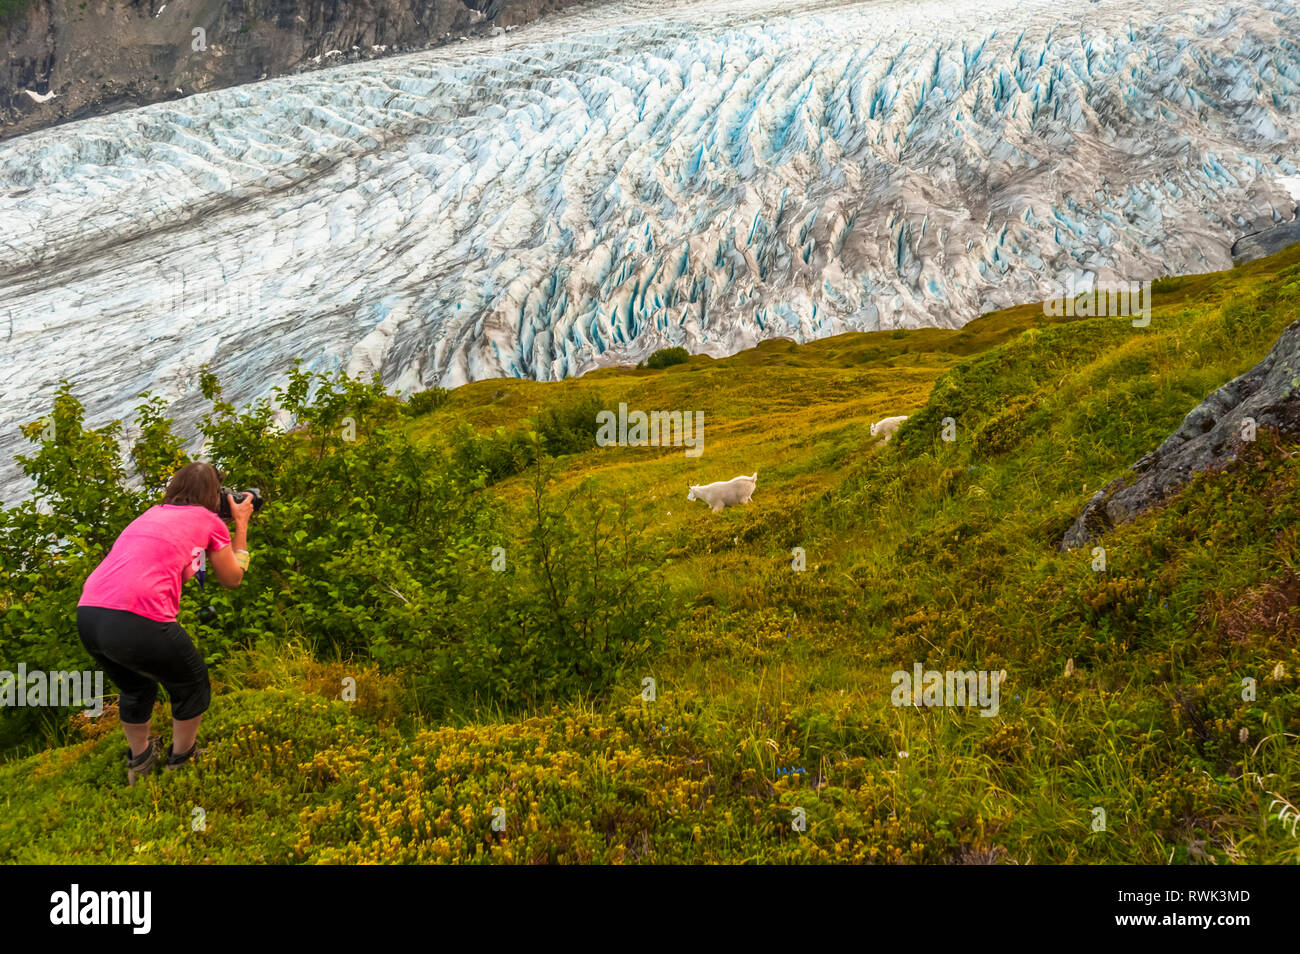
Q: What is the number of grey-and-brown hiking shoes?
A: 2